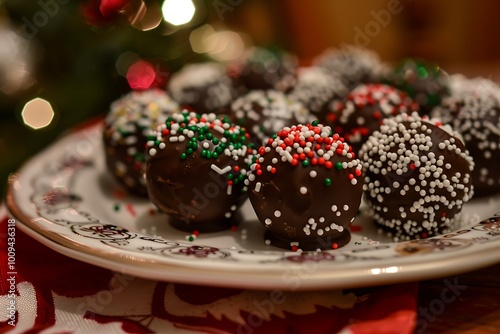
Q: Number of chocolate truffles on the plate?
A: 12